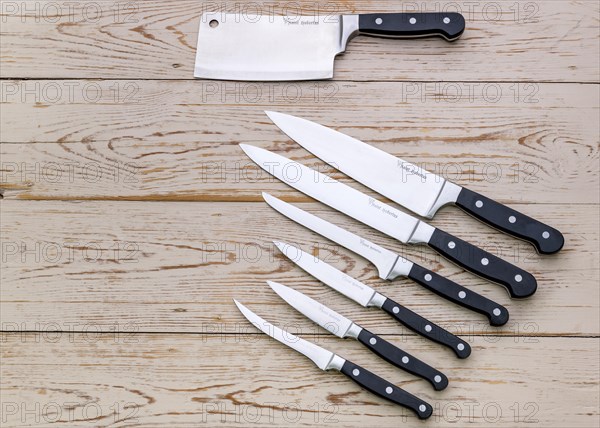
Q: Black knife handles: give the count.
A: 7